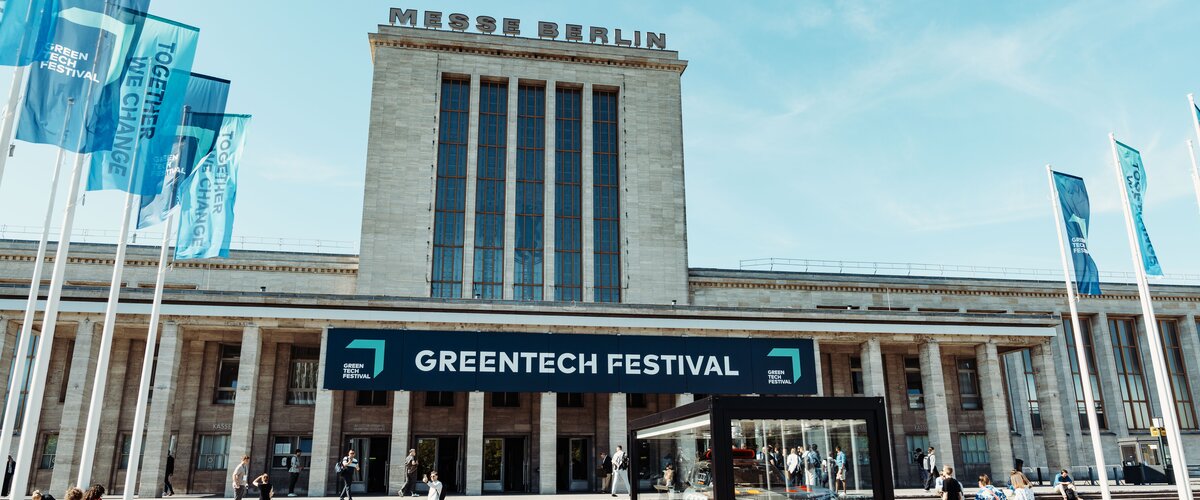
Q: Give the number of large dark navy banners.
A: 1